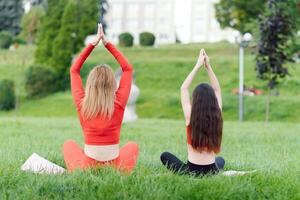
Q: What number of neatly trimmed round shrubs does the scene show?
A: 2